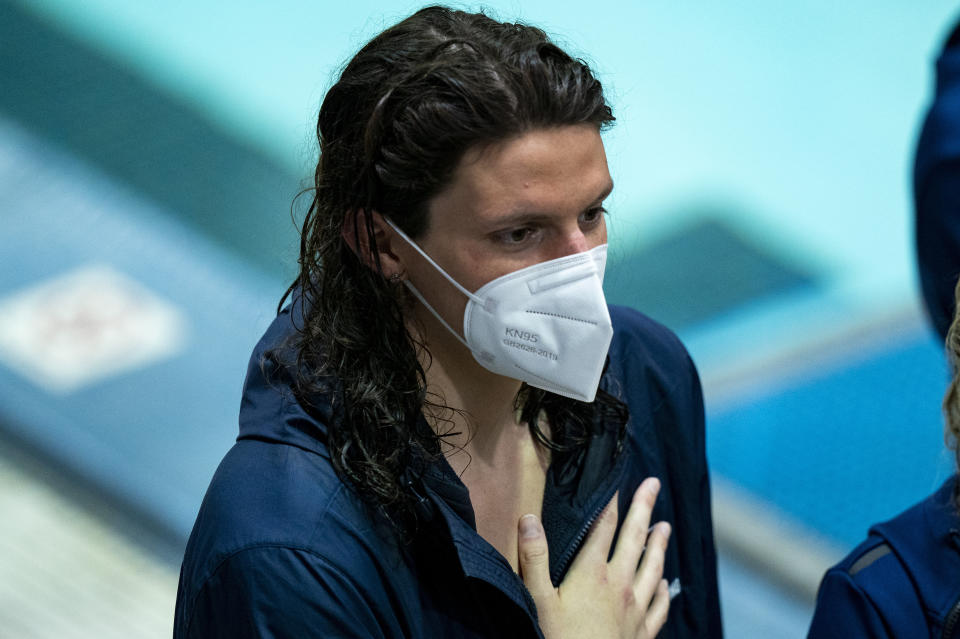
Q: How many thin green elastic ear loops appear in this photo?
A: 0